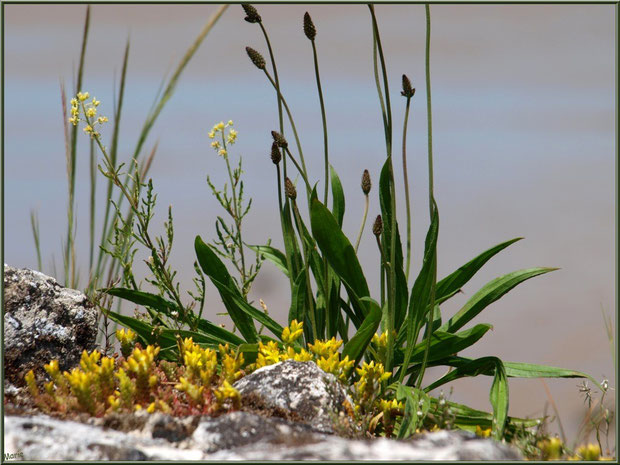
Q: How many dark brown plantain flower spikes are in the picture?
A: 9